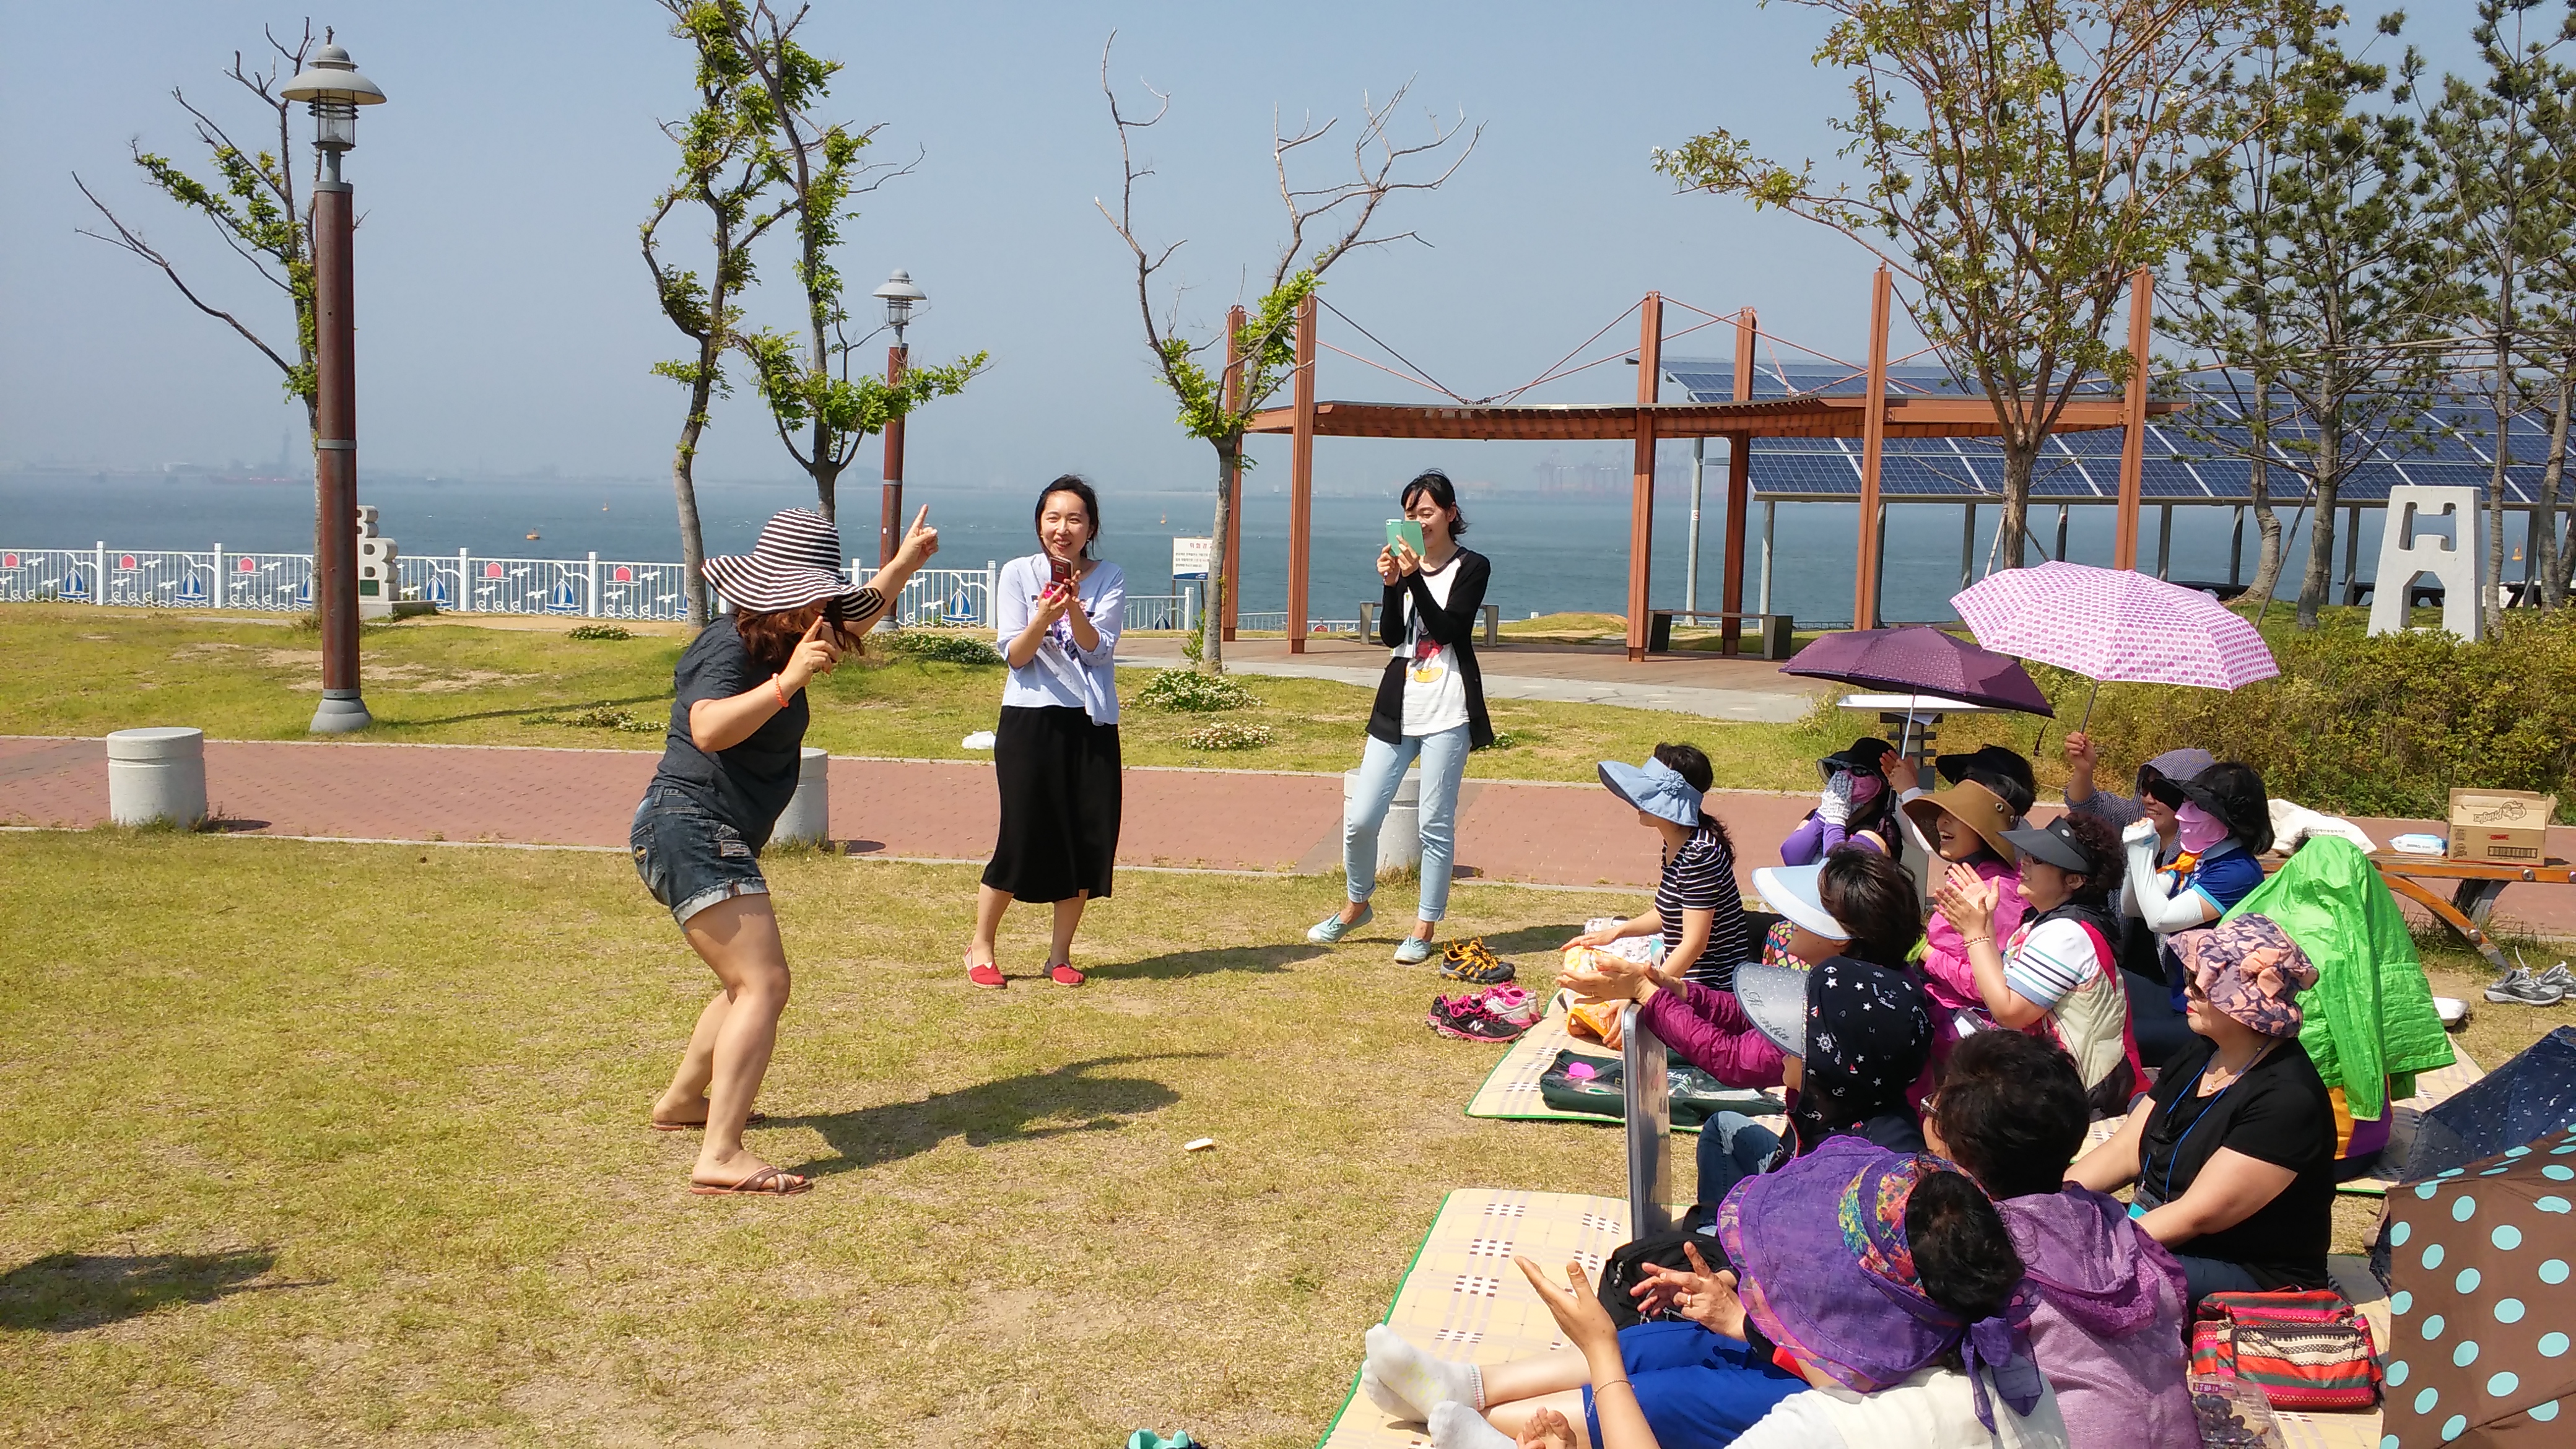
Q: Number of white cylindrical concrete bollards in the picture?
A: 3